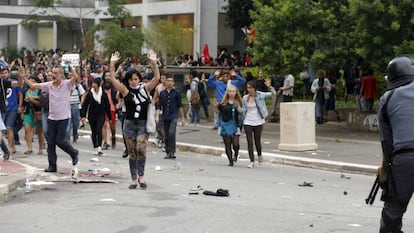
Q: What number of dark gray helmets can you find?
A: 1